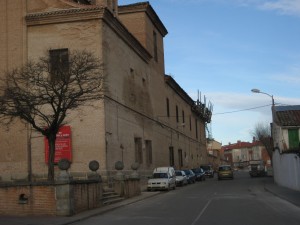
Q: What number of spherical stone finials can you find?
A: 4